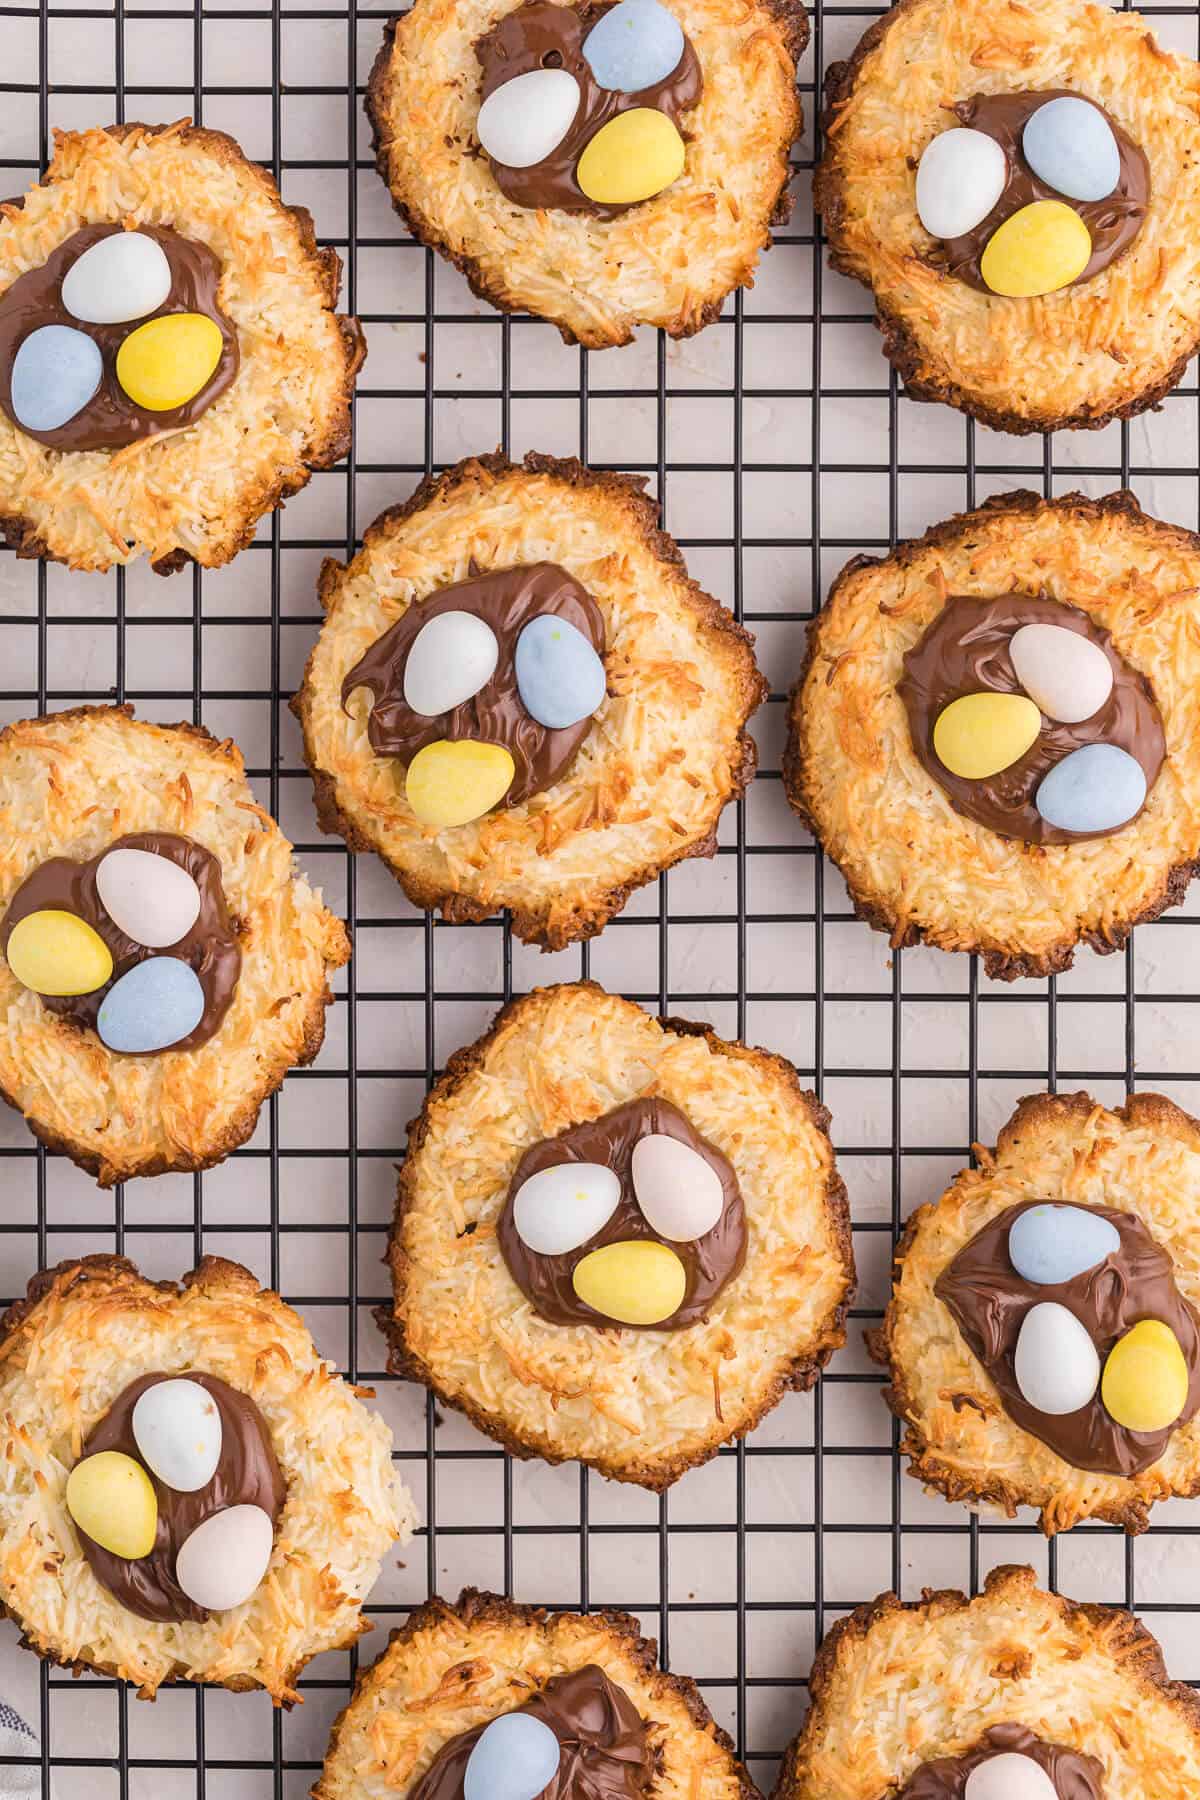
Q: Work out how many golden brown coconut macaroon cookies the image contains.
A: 11